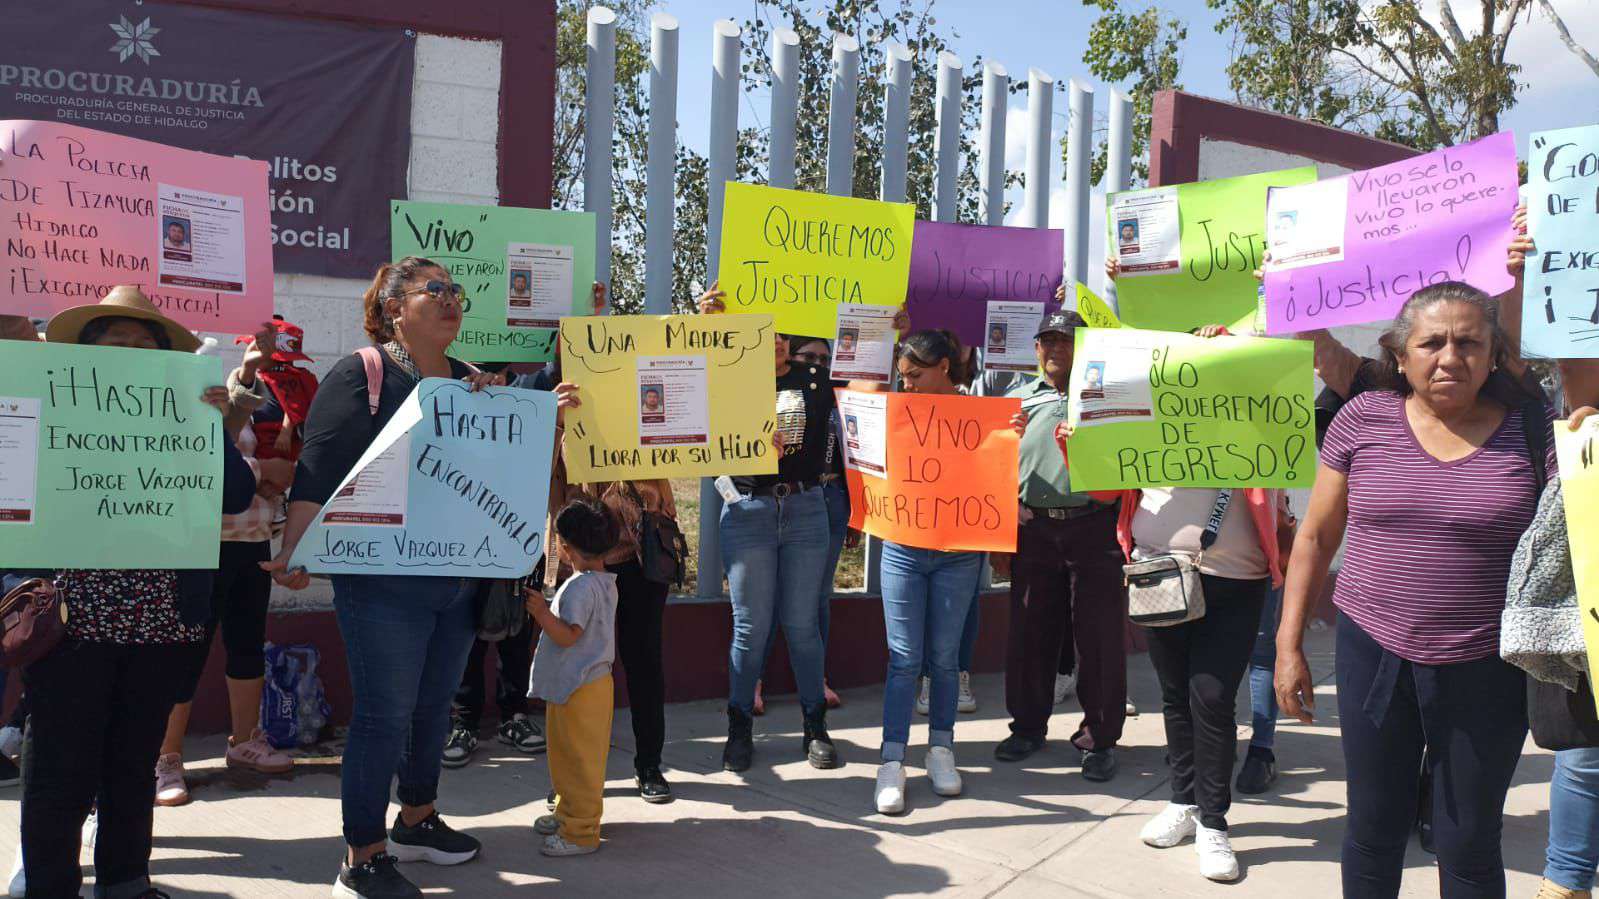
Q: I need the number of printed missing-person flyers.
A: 11